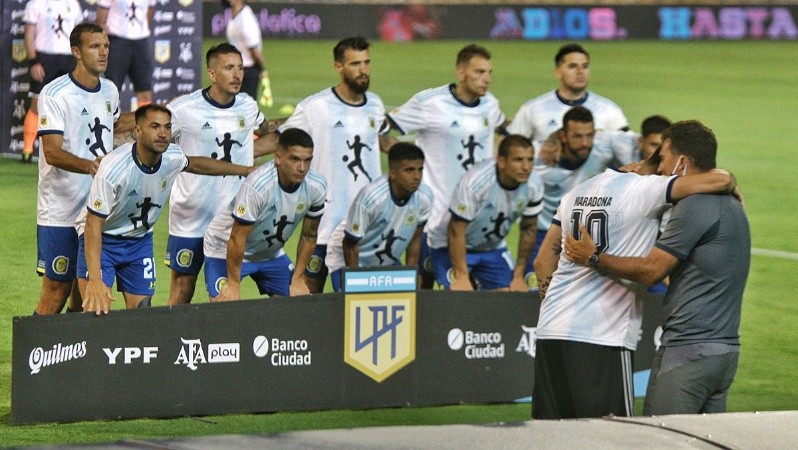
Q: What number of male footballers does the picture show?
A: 11